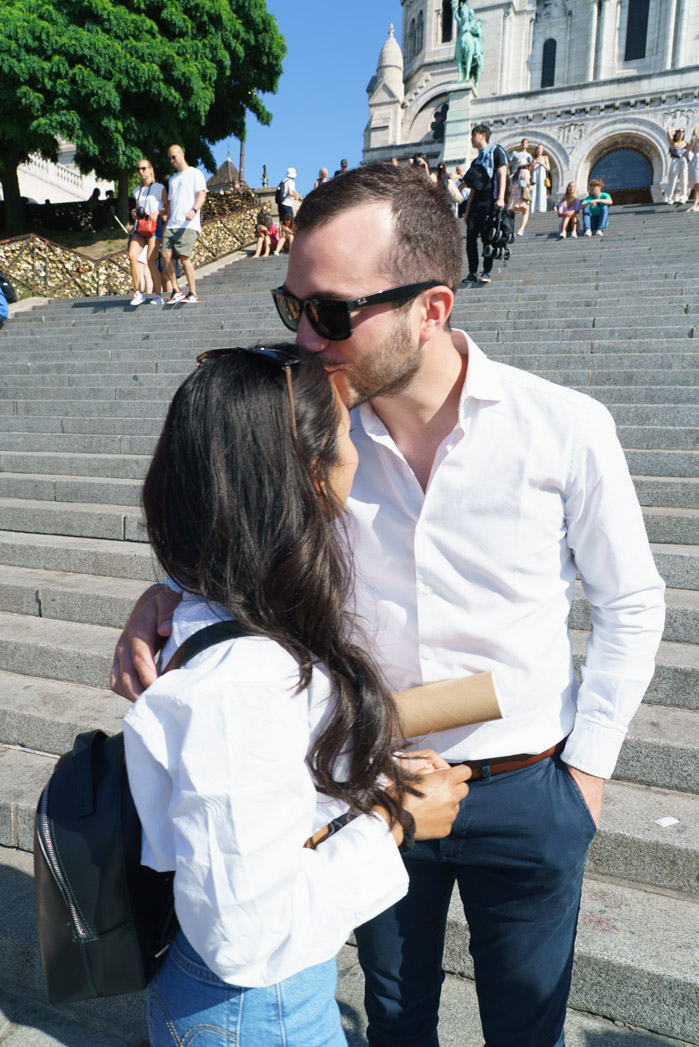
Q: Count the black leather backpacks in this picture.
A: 1